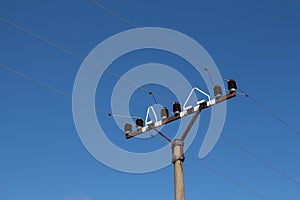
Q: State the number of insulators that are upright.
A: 6